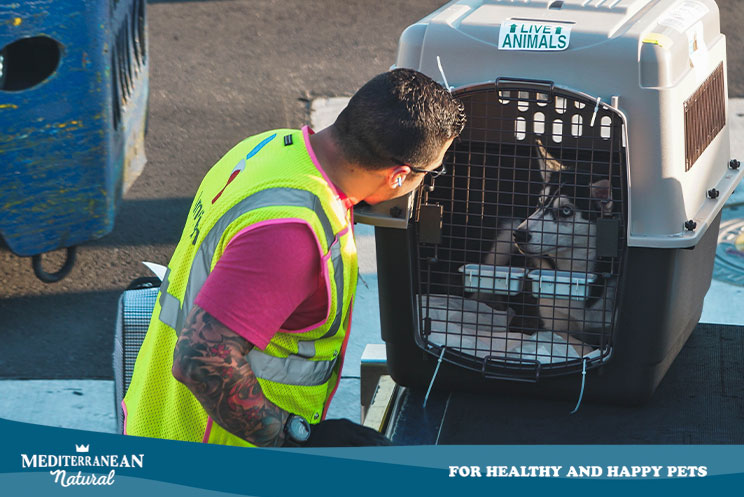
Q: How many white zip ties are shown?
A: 4